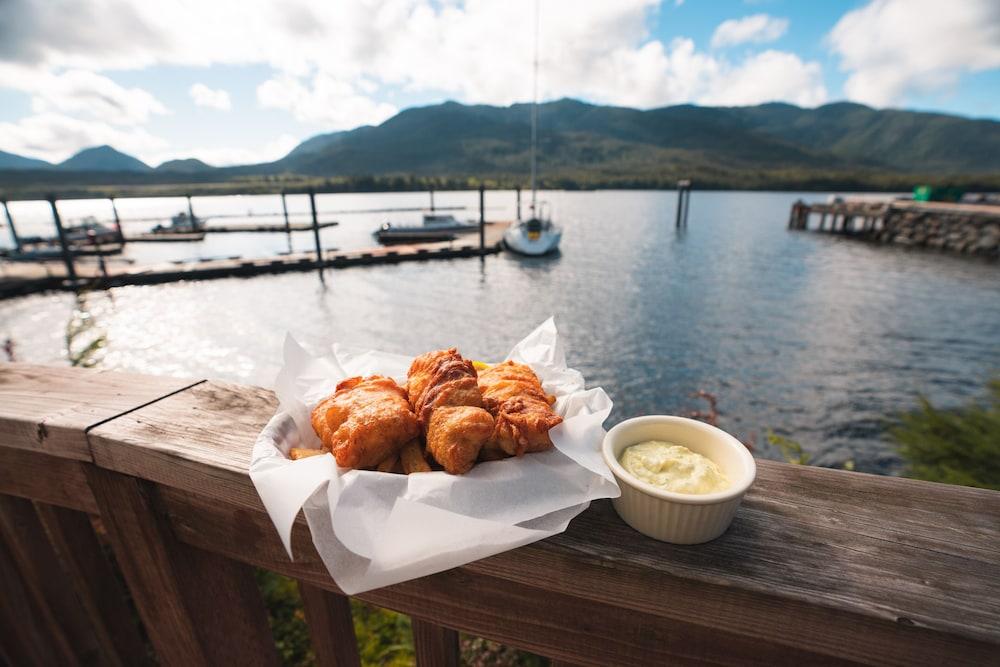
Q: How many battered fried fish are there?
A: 3